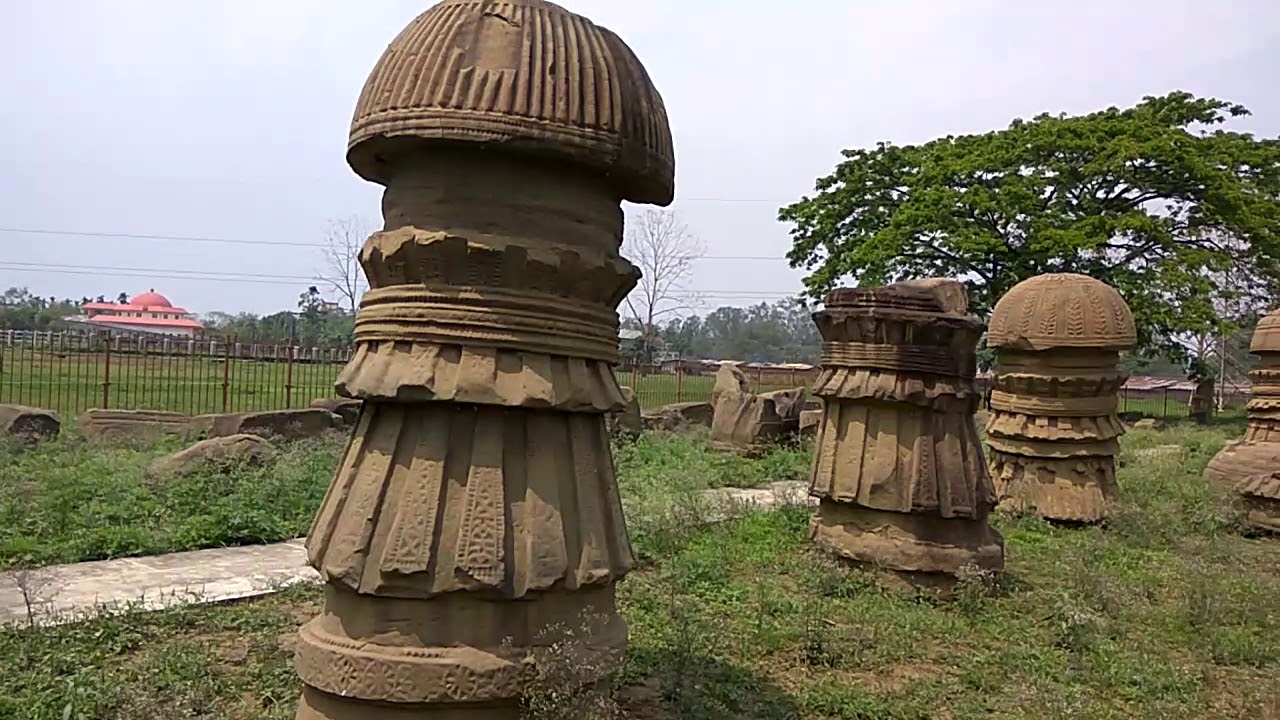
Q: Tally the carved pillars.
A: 4